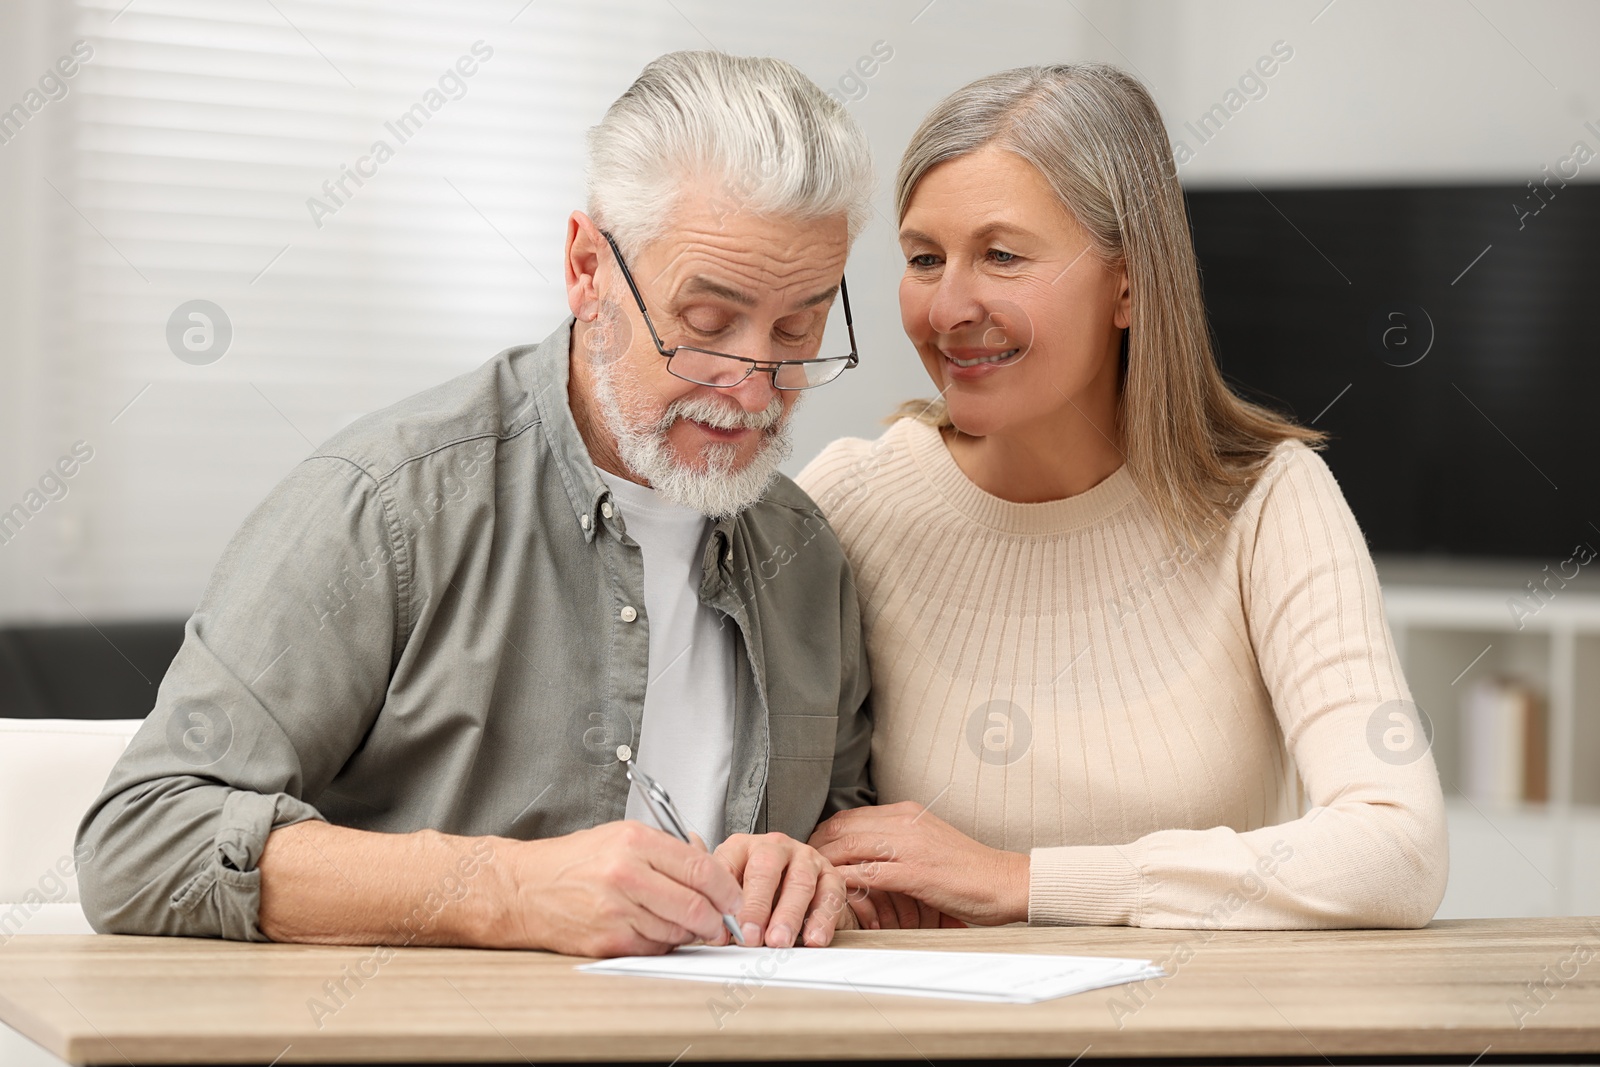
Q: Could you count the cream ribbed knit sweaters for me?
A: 1